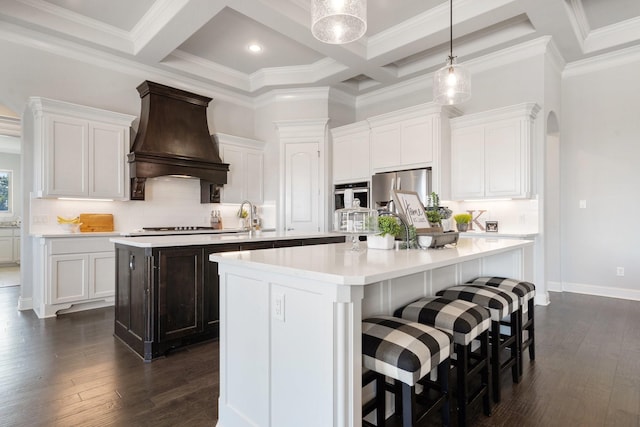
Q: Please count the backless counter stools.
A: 4